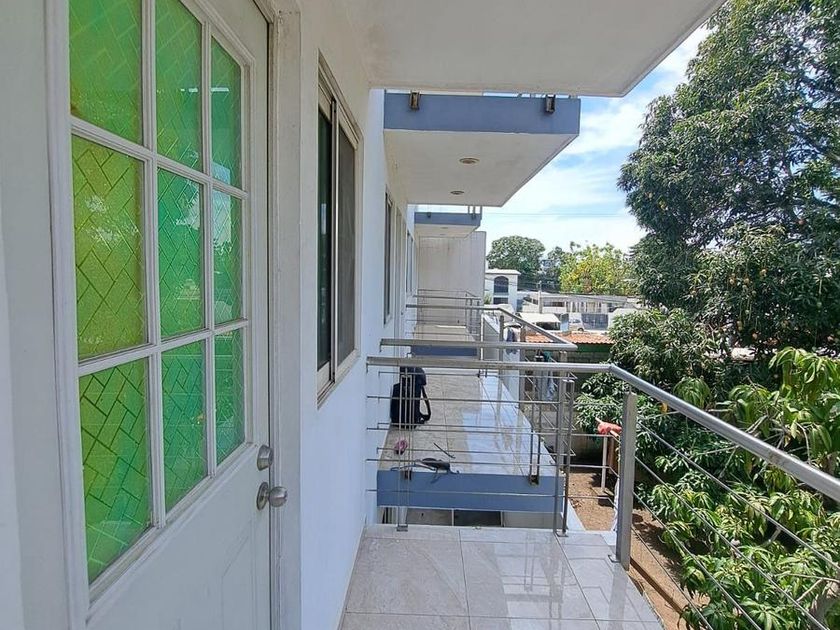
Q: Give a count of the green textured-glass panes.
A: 9